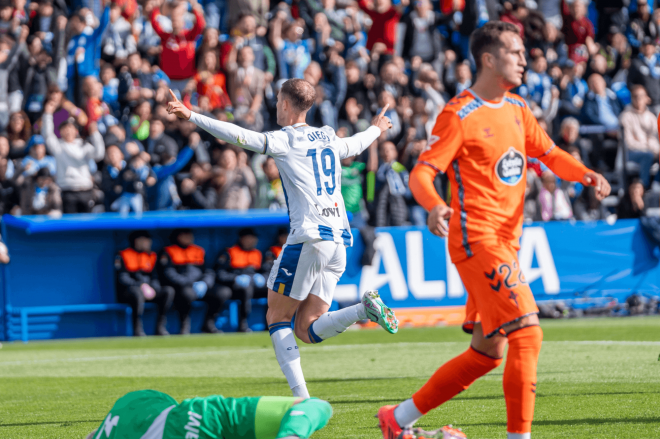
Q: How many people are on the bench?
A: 4